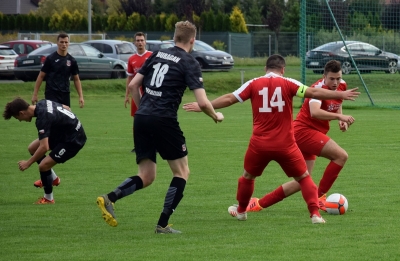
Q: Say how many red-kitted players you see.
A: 3